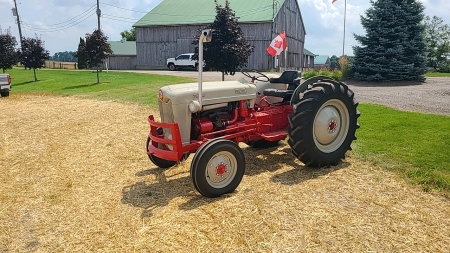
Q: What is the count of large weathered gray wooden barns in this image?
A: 1